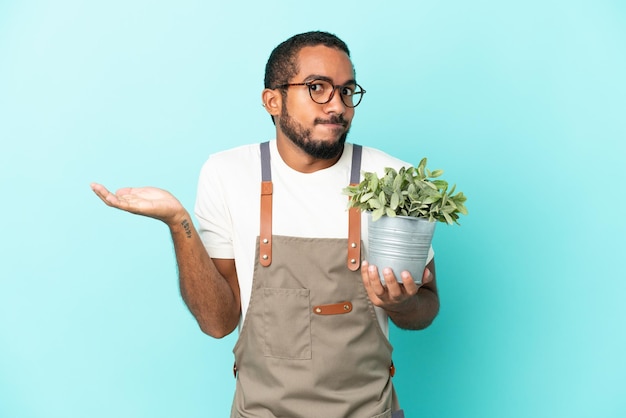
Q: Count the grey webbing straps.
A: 2